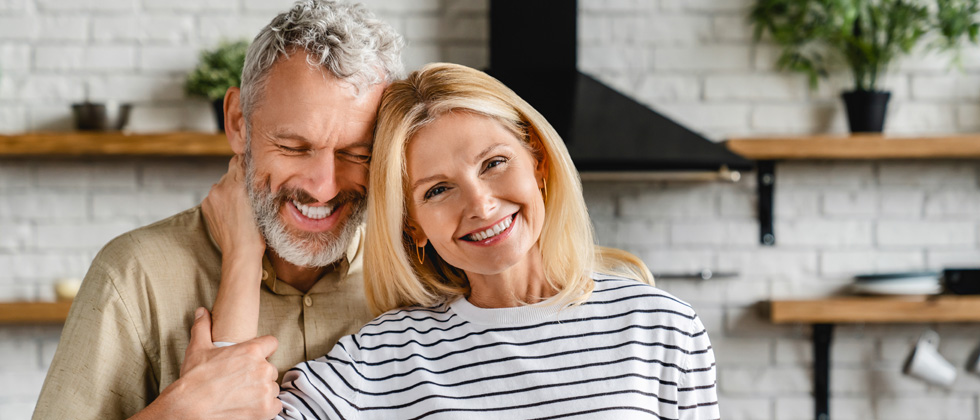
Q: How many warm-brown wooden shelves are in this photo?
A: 4